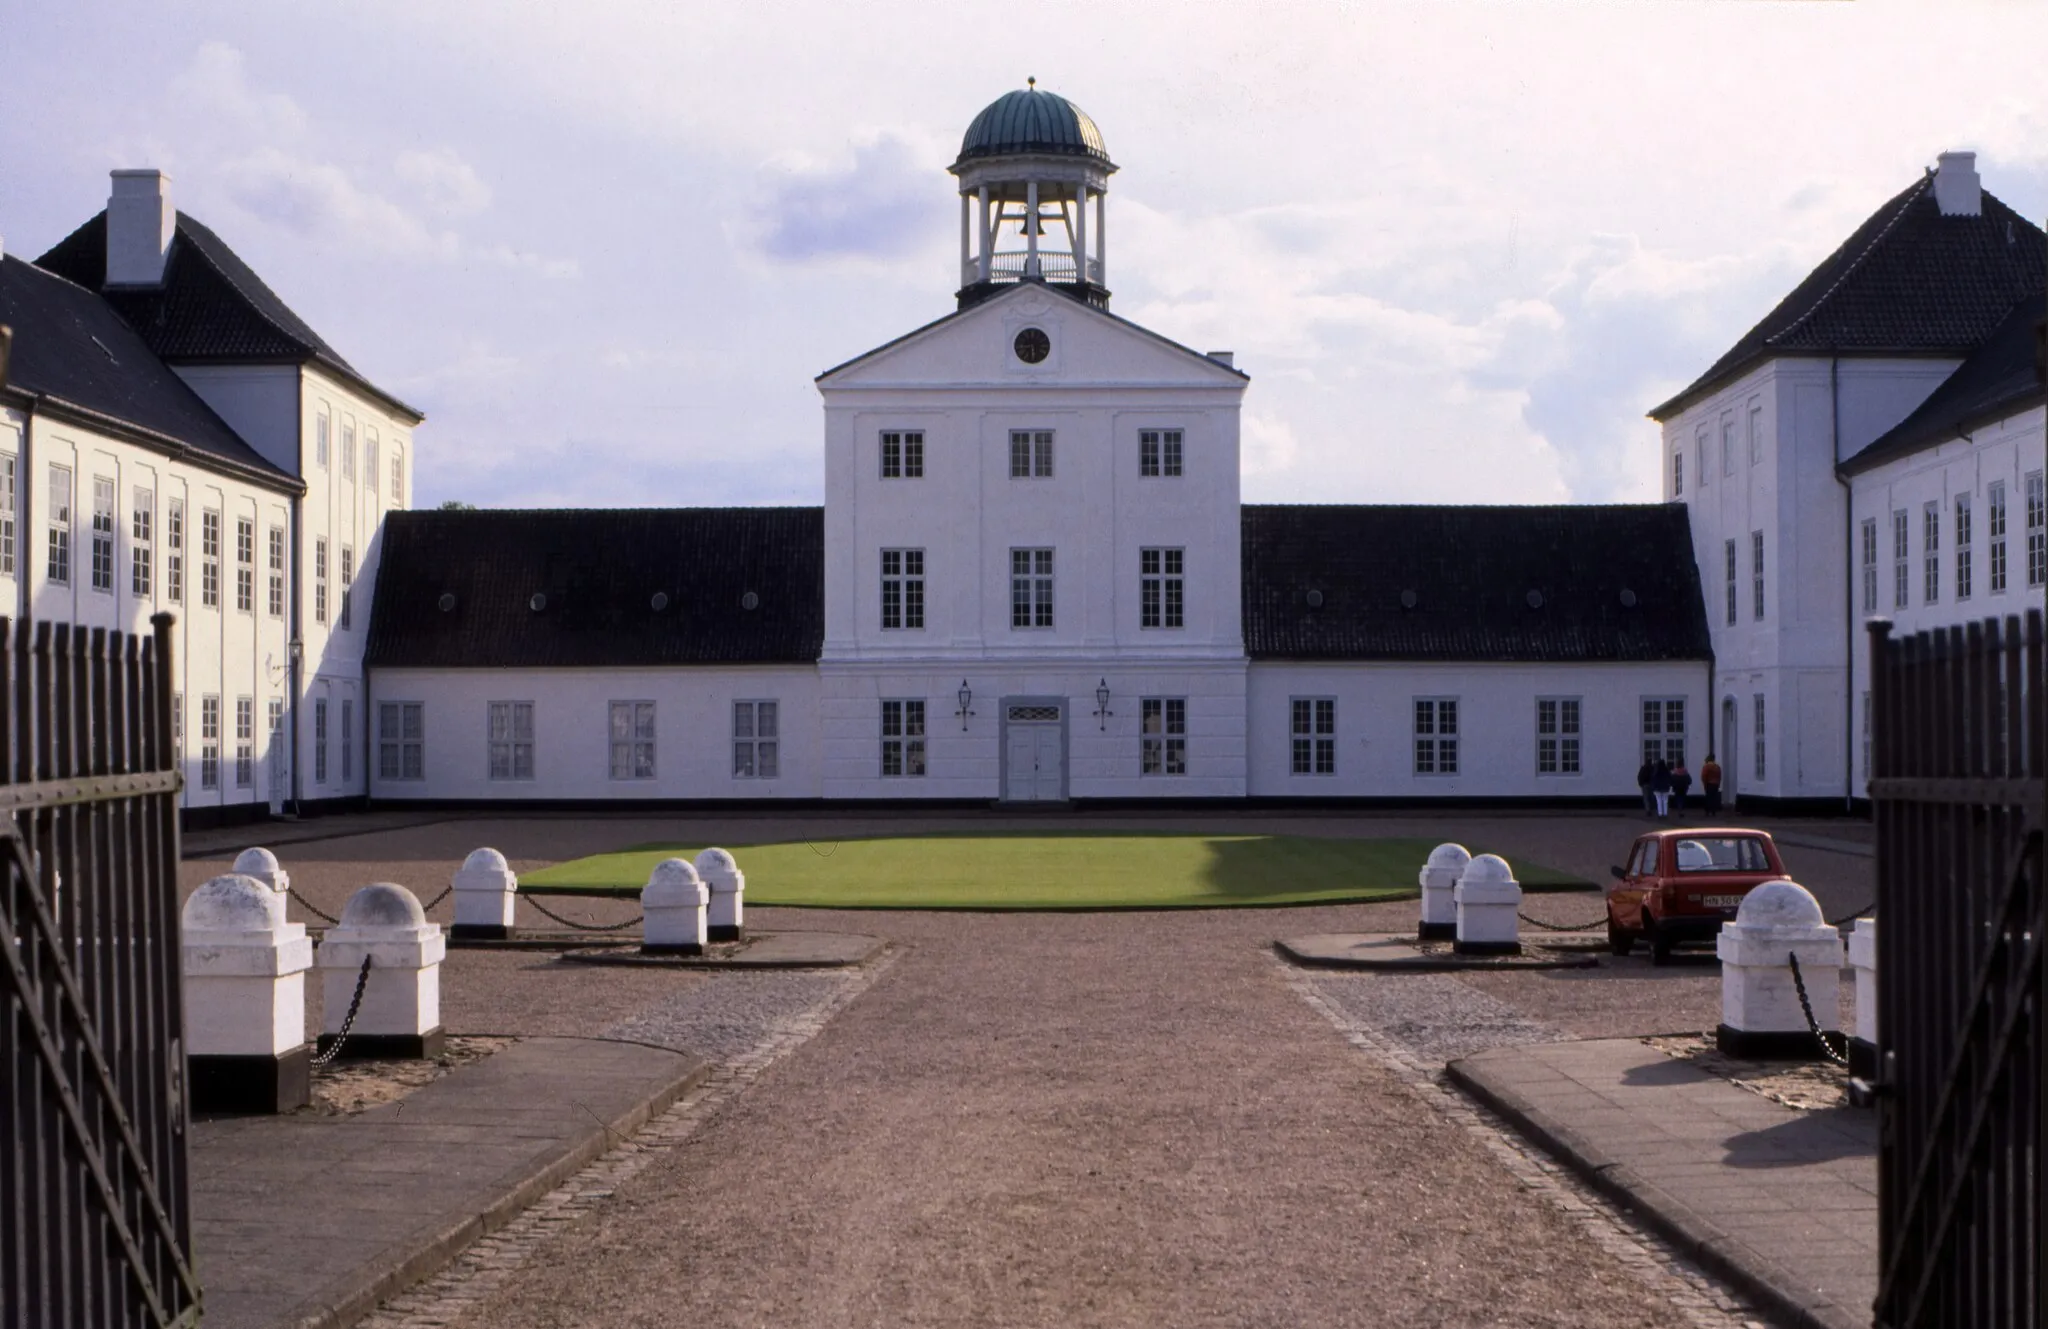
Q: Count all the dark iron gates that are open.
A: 2